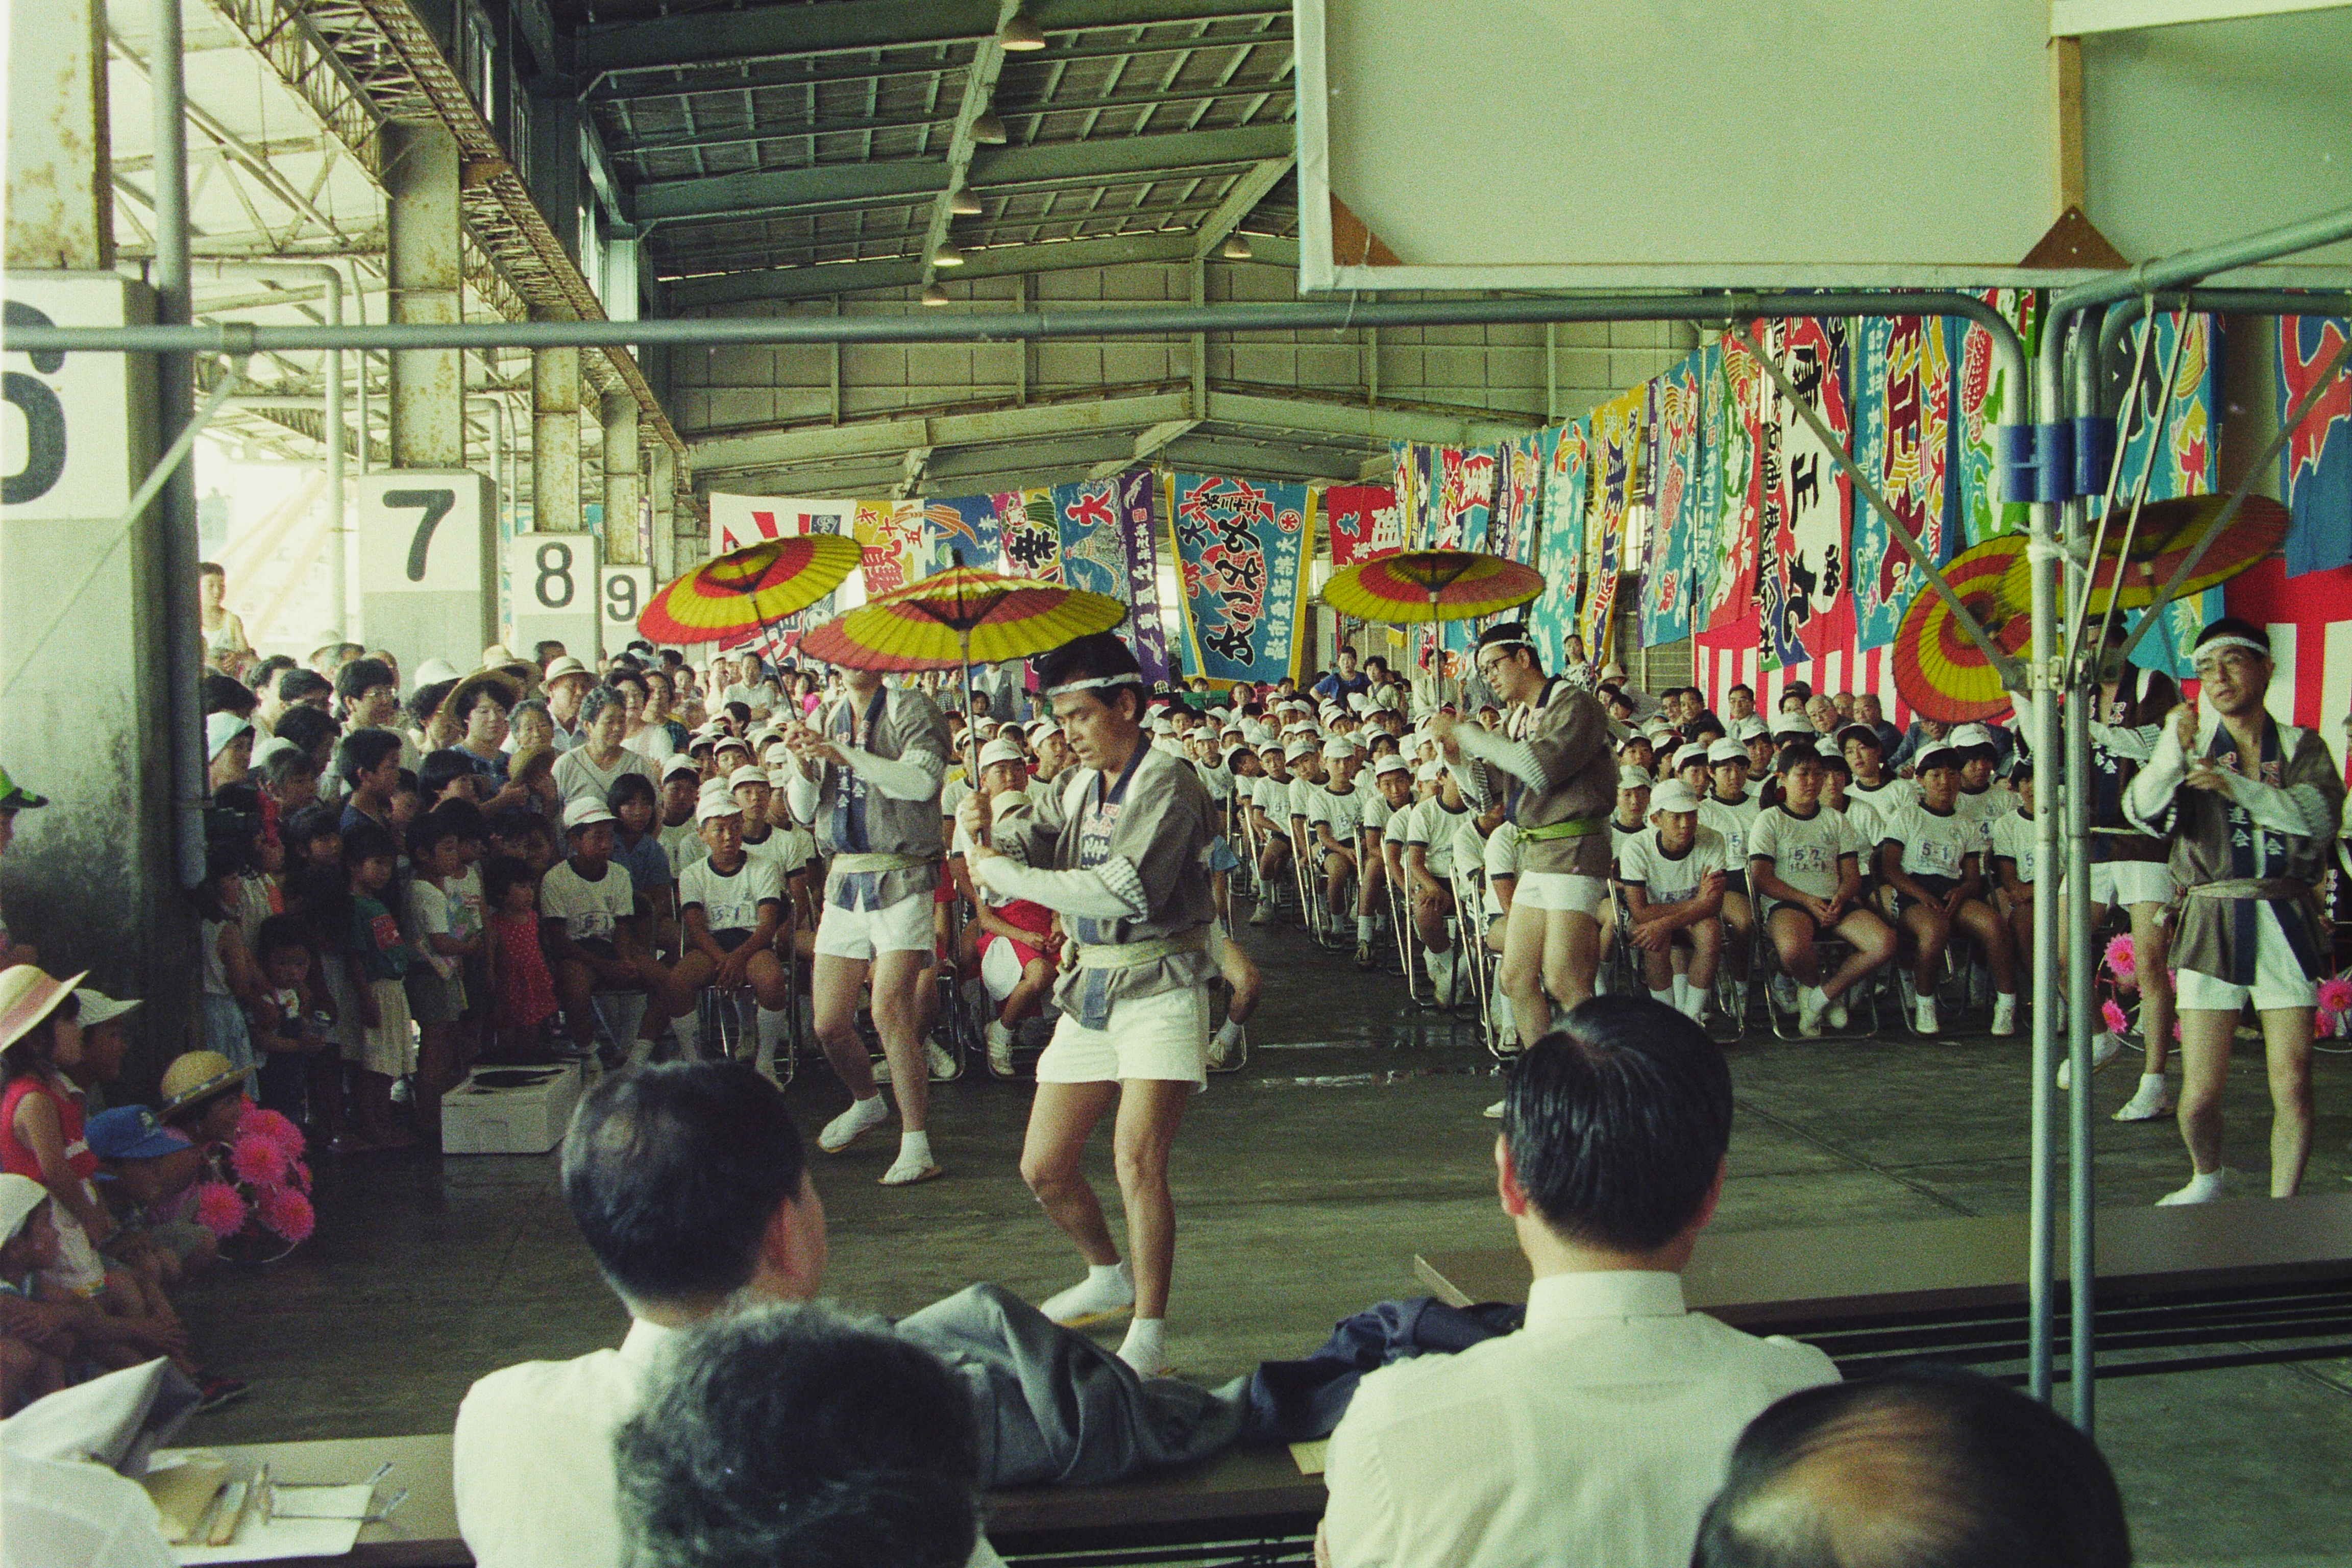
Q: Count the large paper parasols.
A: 5